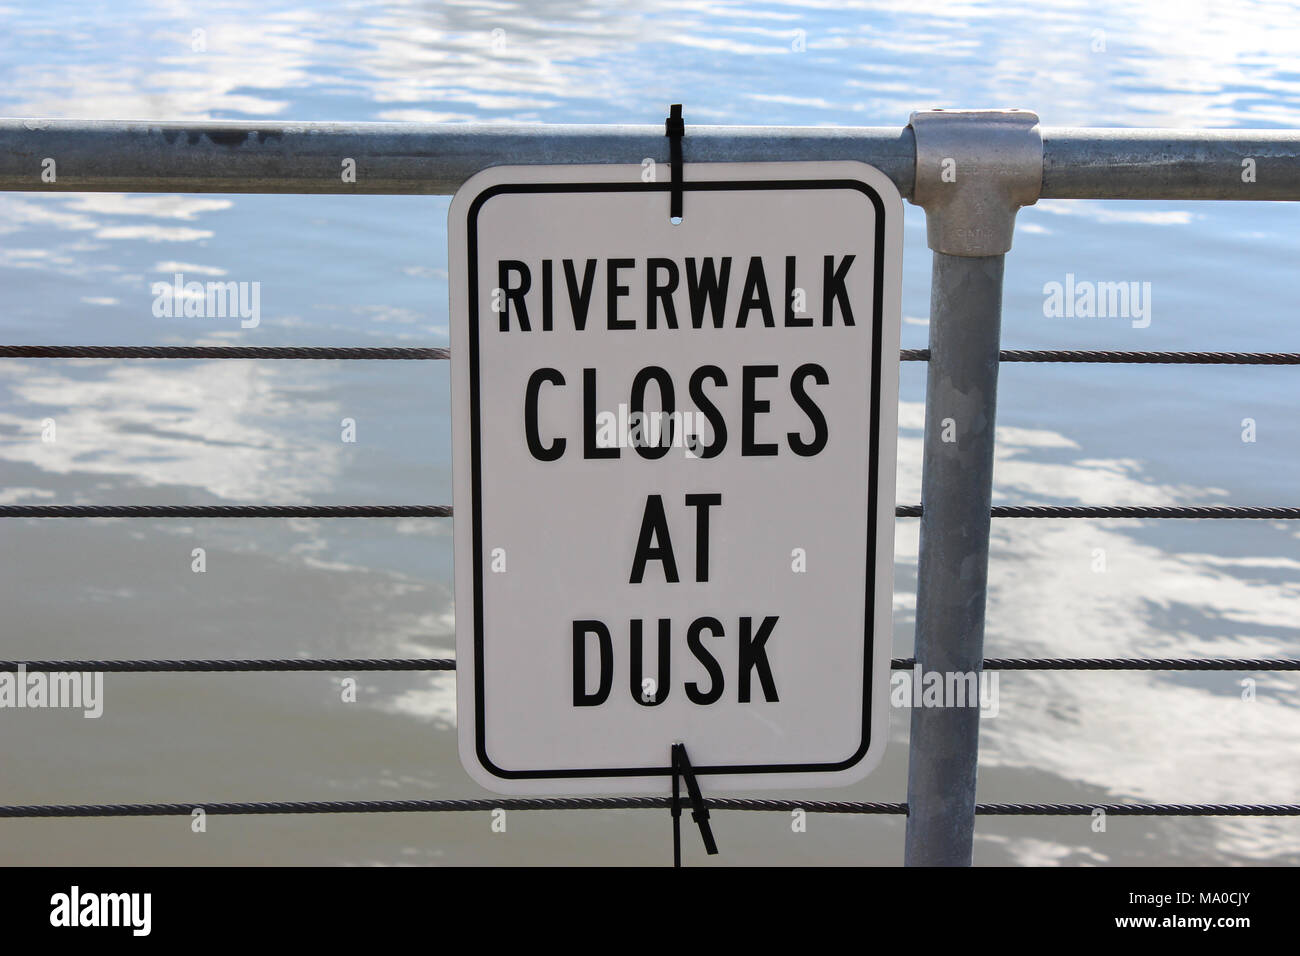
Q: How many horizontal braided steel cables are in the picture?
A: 4